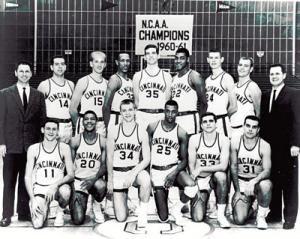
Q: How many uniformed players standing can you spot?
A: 7